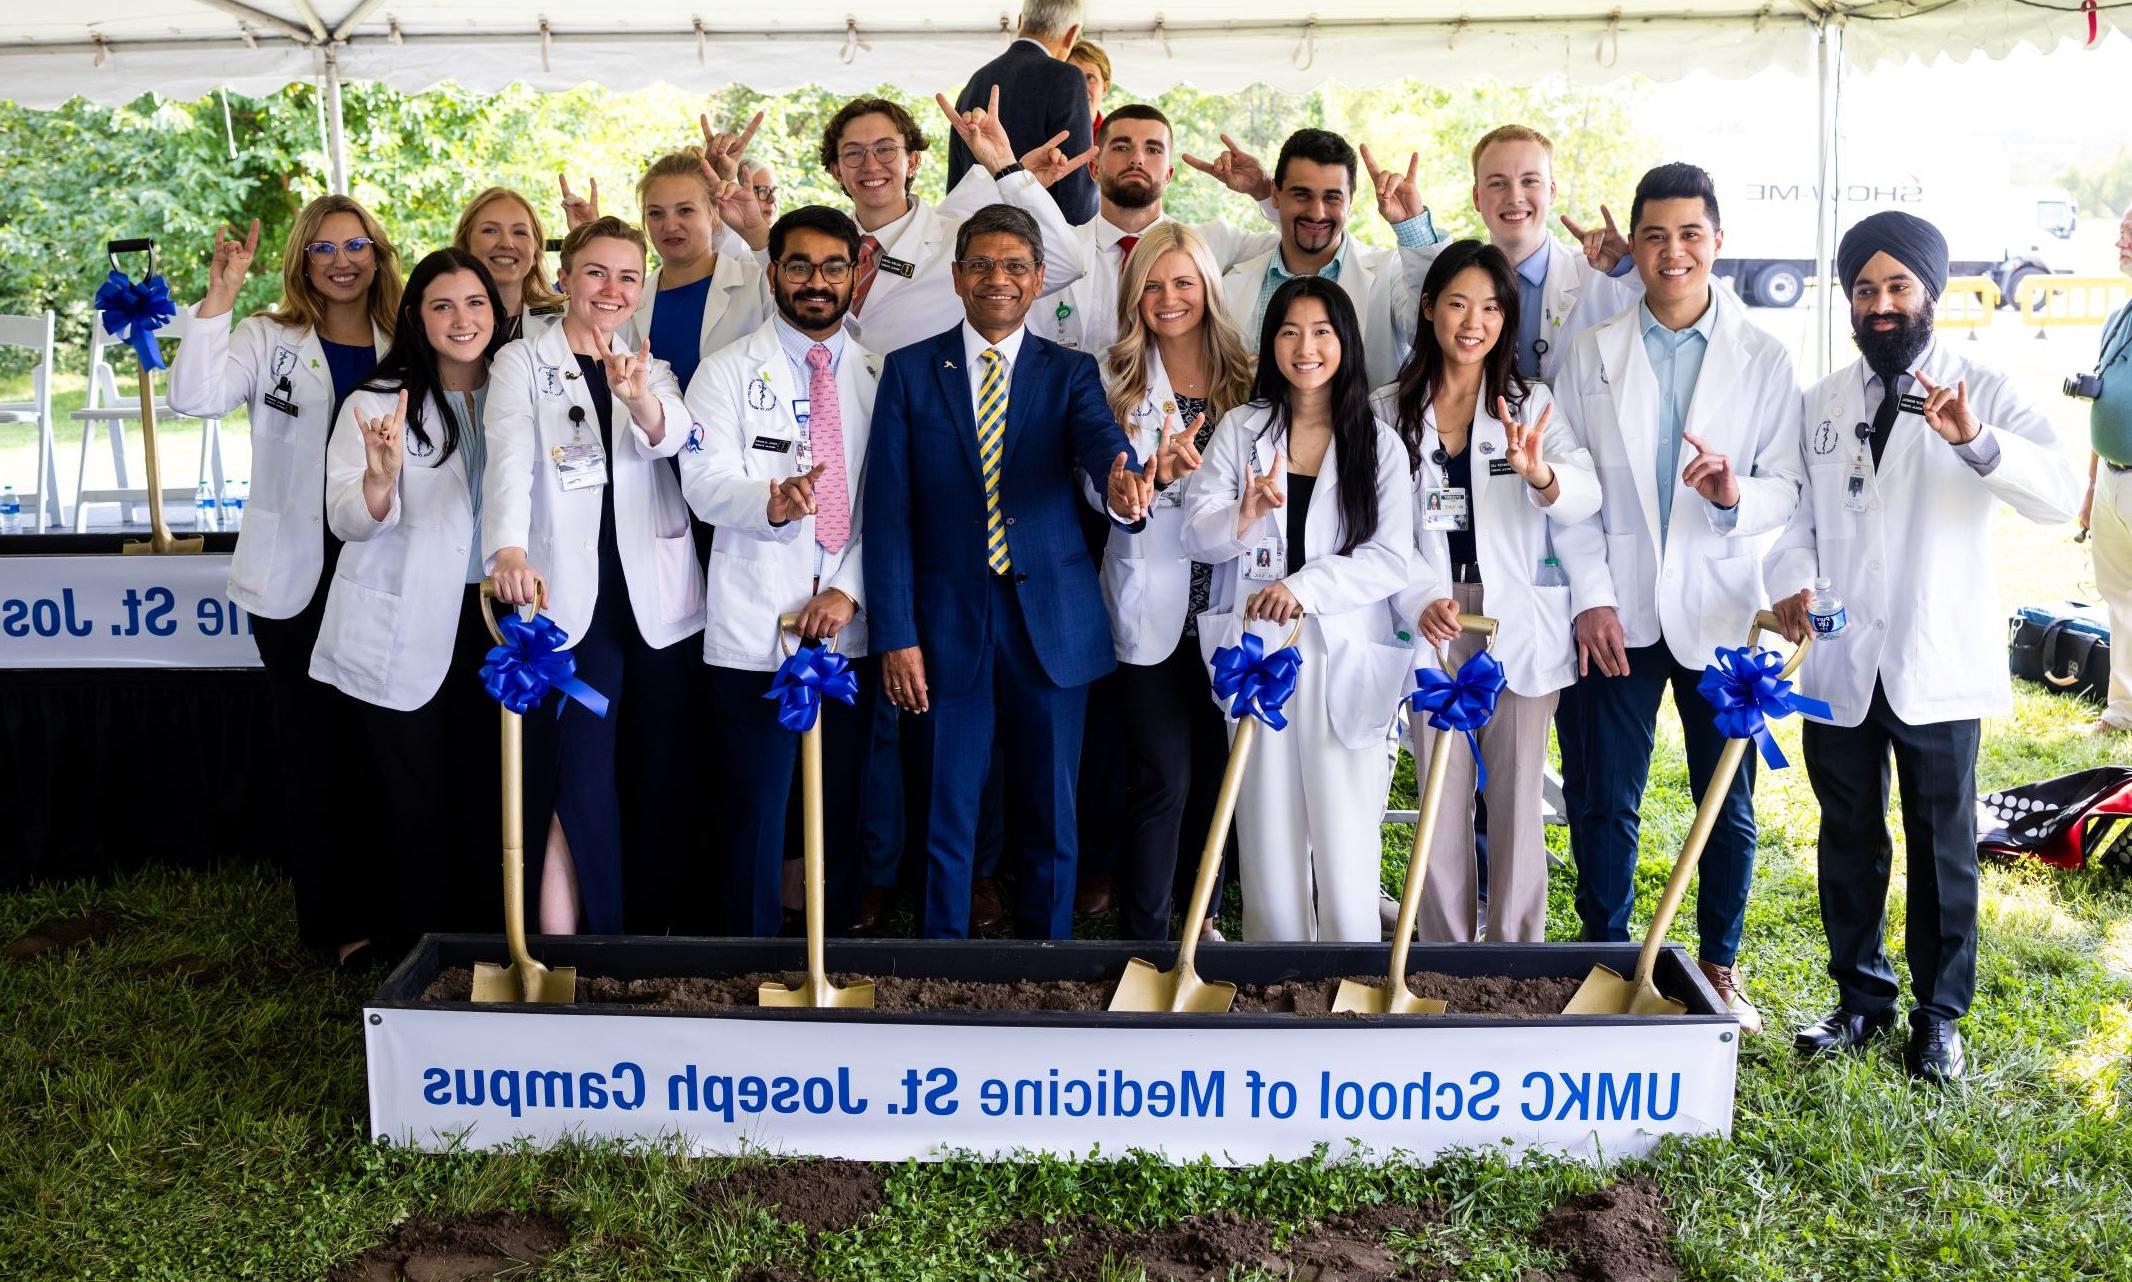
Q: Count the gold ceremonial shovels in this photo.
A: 6